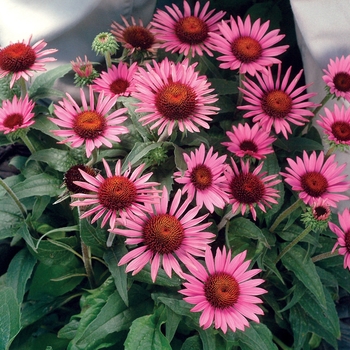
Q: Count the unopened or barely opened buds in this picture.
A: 4